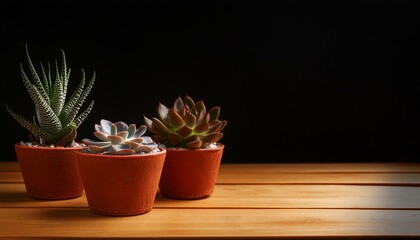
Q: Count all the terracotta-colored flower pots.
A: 3